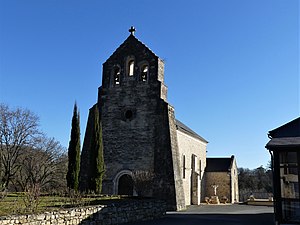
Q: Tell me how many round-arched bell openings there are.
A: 3